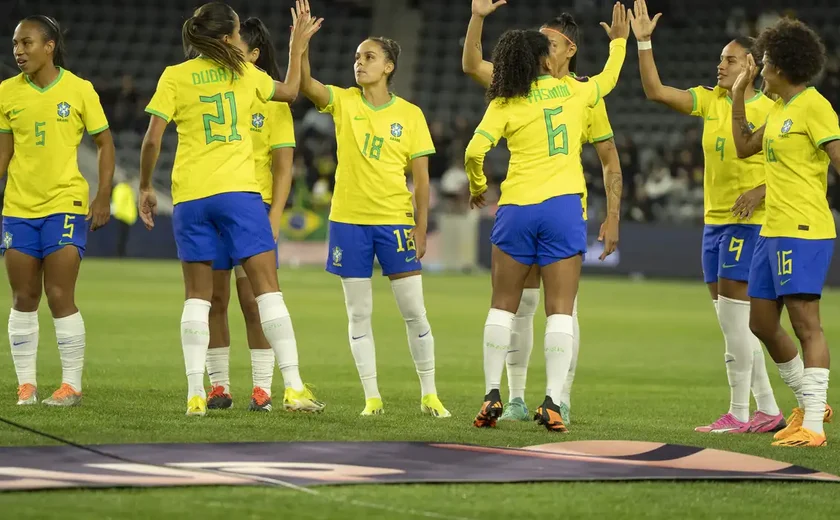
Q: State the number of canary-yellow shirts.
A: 8